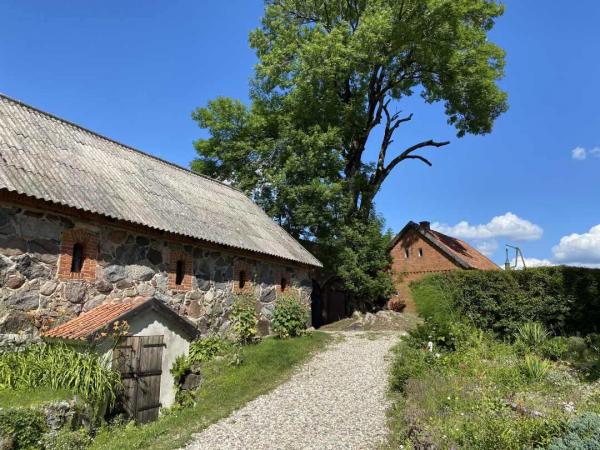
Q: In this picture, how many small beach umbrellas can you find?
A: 0